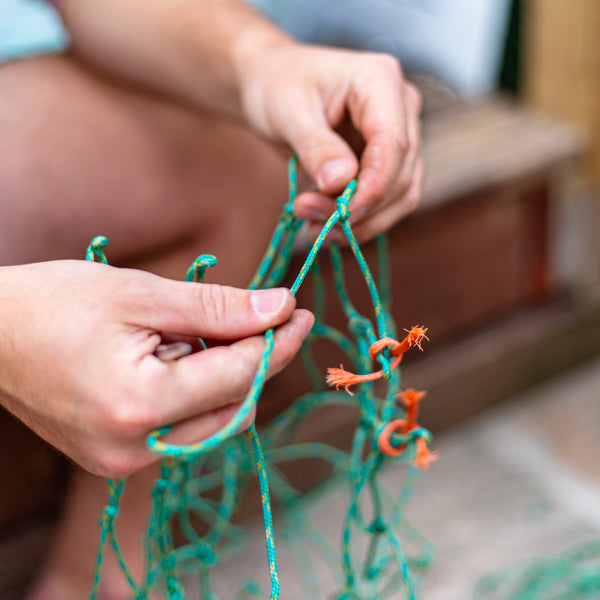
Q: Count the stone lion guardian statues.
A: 0